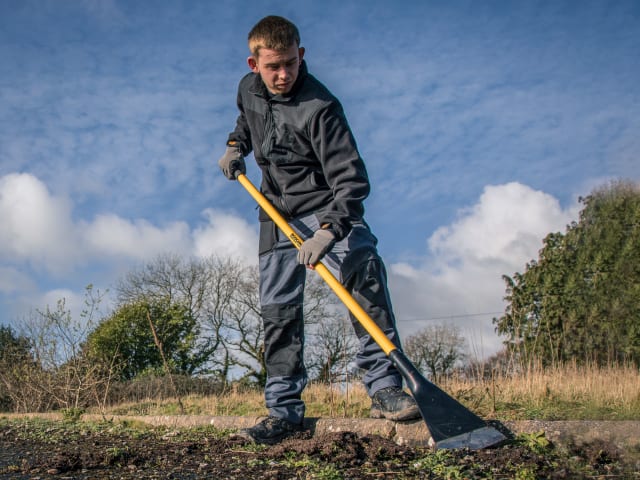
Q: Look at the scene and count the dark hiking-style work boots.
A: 2